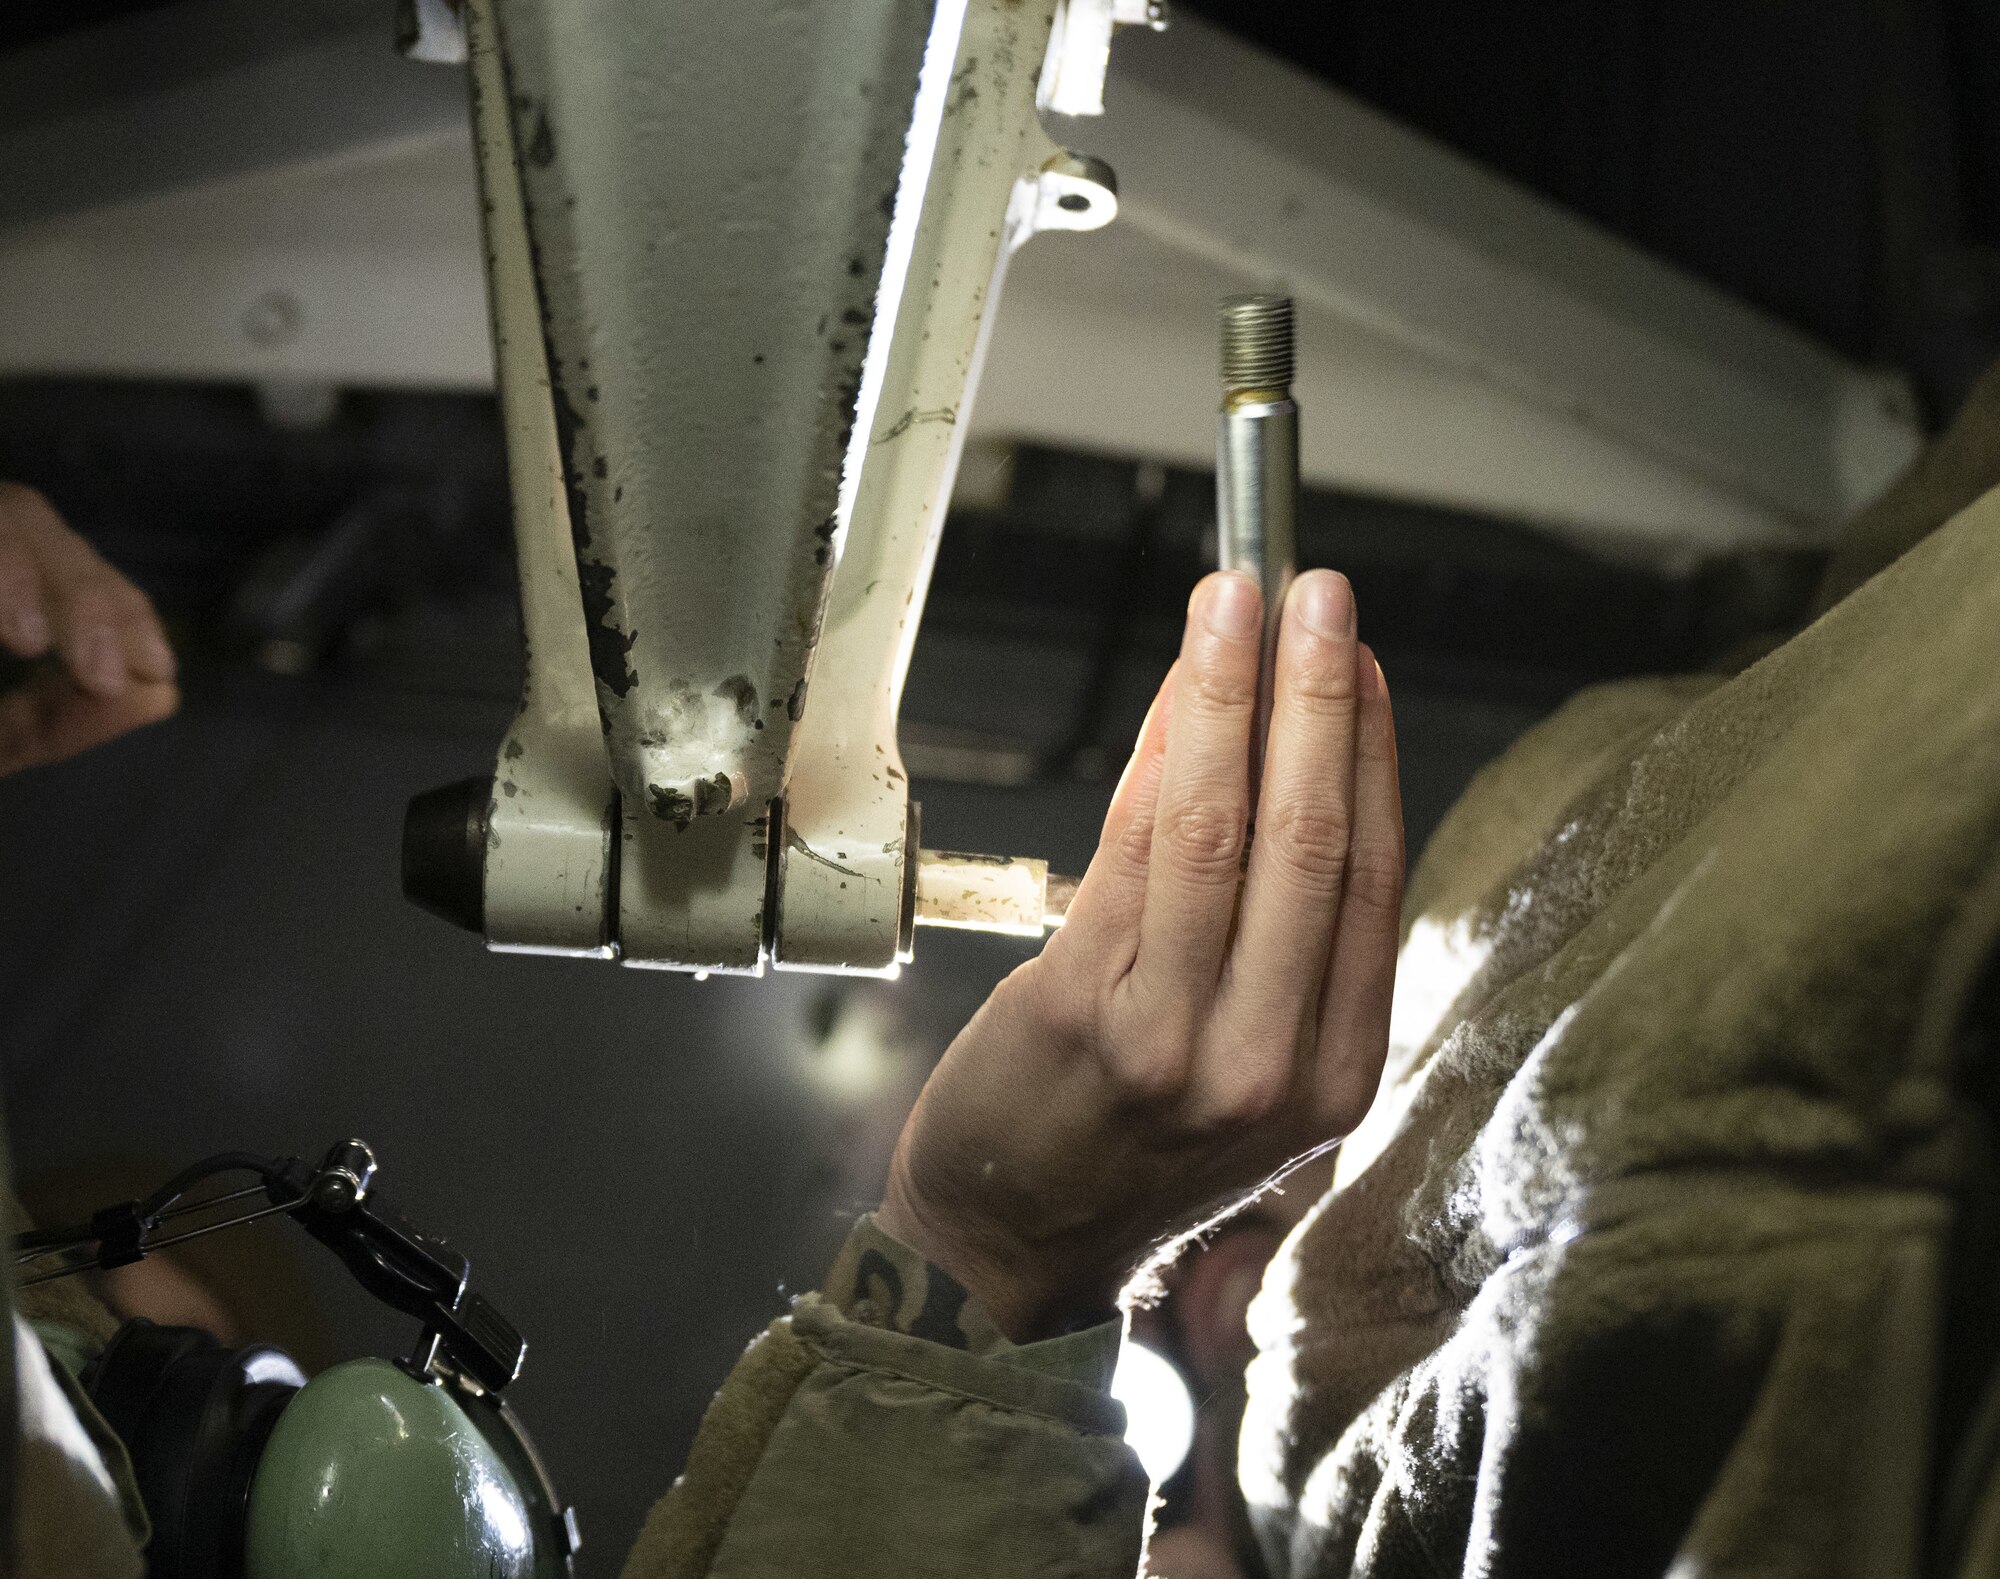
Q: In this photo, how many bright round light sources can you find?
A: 1